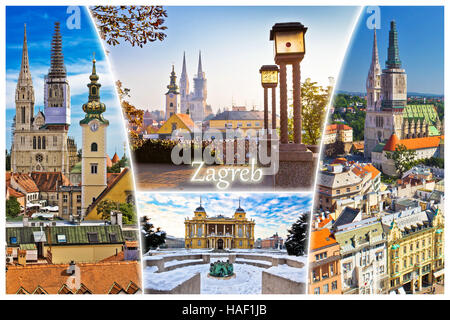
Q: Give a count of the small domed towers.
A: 2